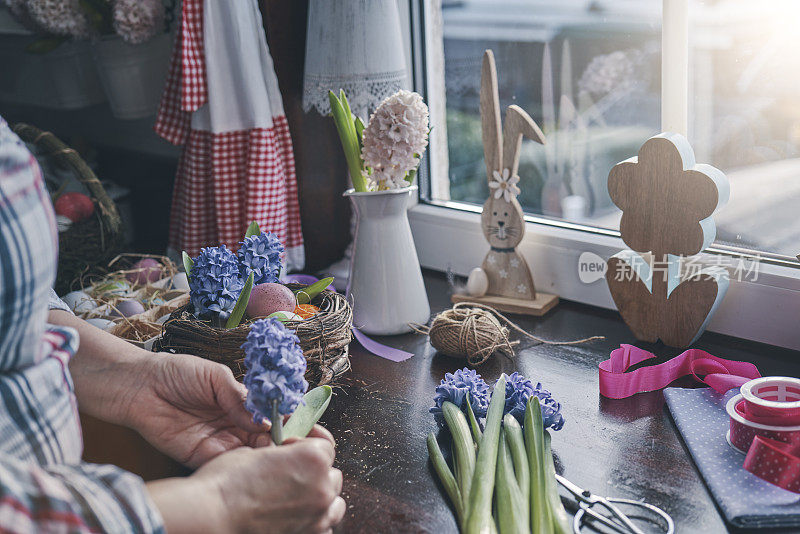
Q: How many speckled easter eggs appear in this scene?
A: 1